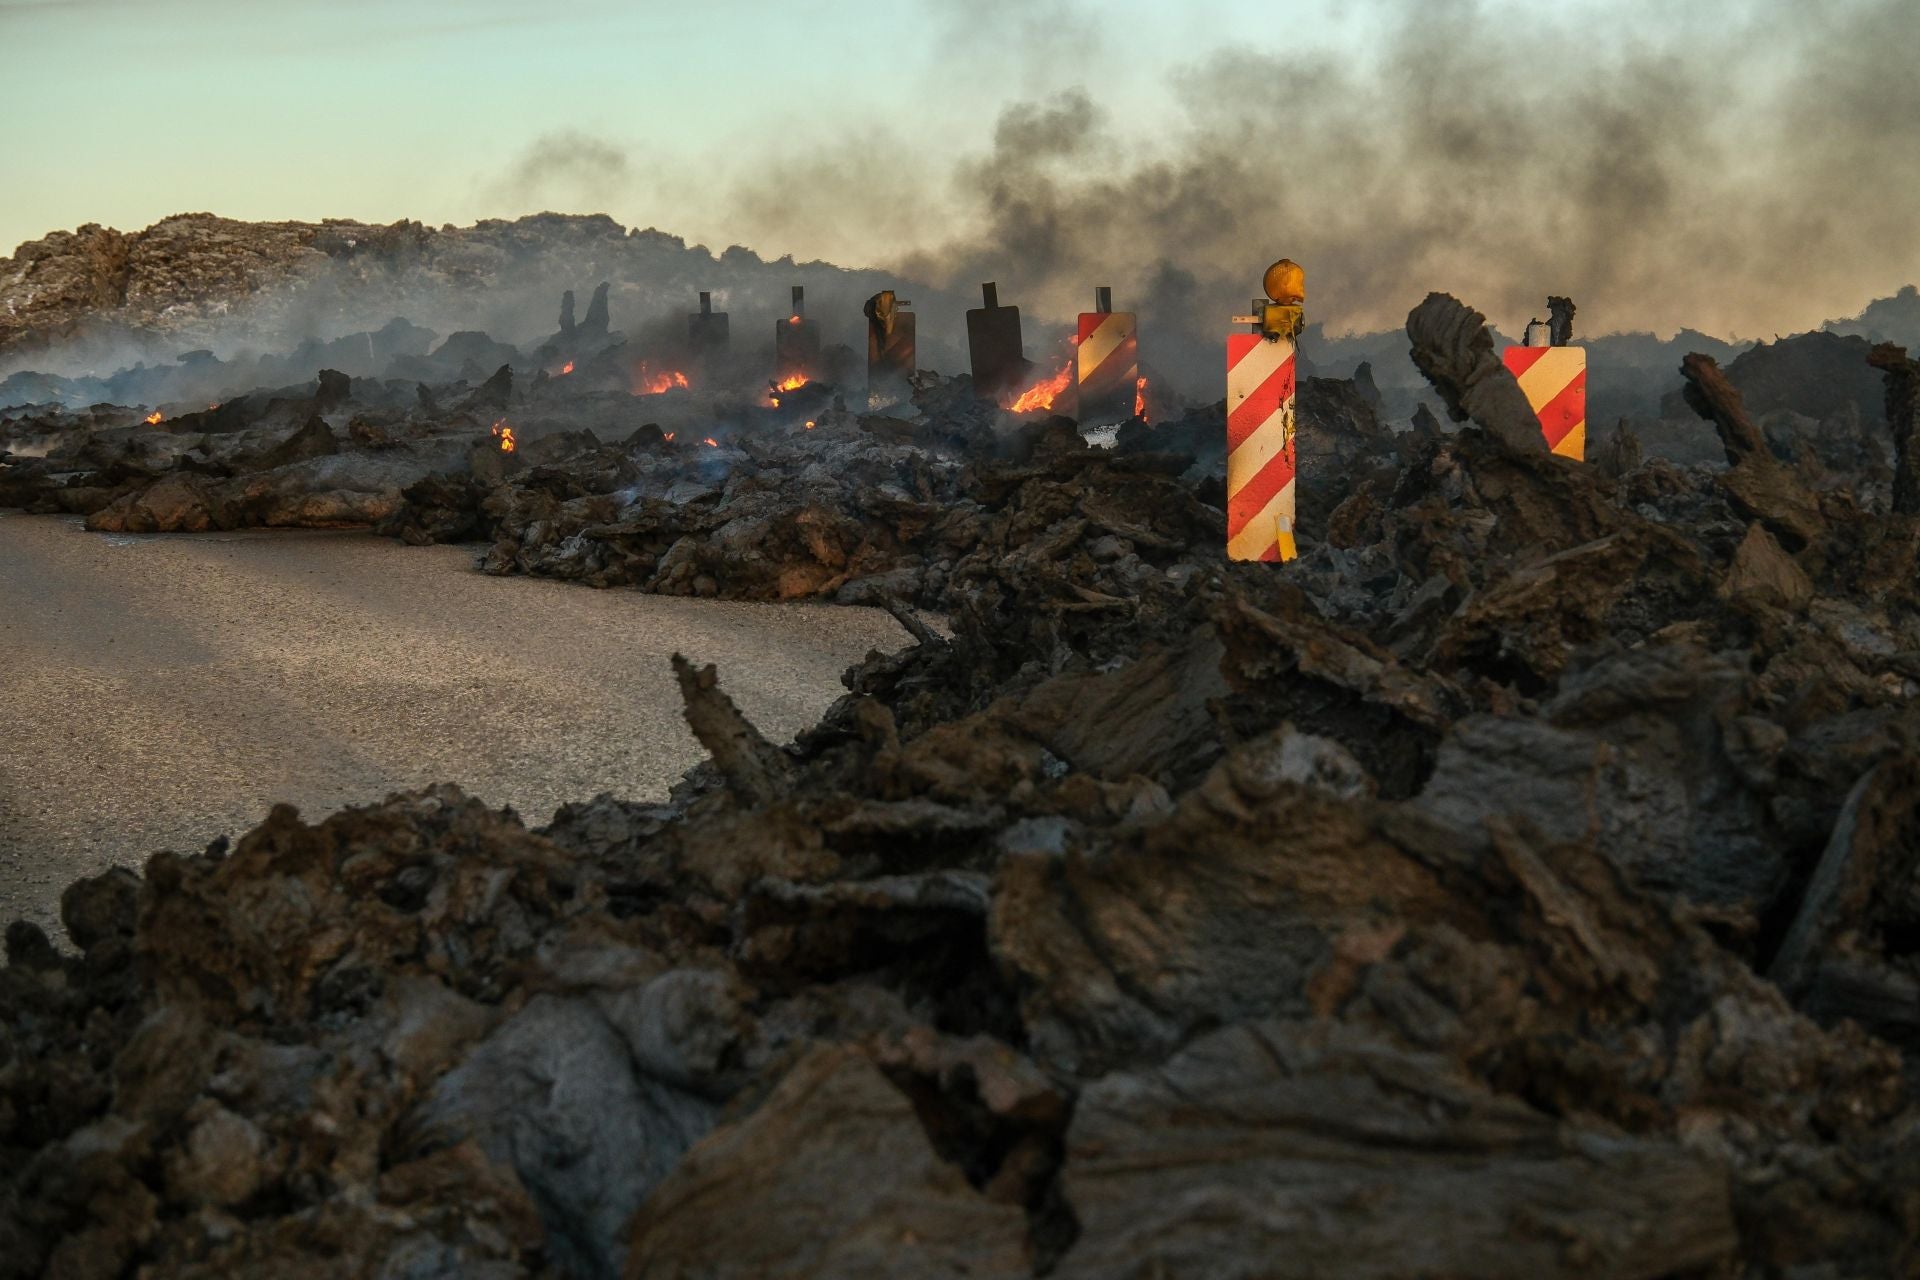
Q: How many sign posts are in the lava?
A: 7